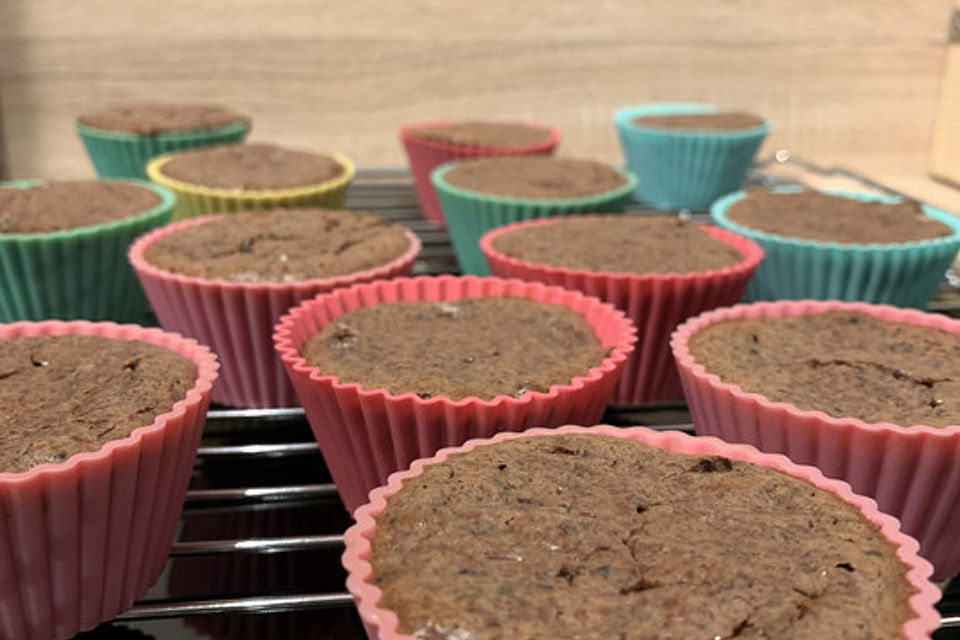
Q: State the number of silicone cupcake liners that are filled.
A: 13